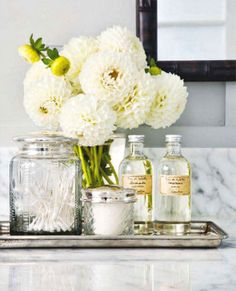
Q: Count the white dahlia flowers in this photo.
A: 7